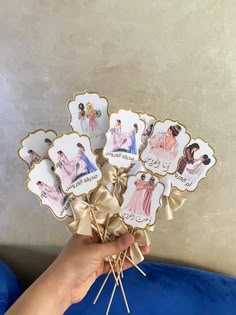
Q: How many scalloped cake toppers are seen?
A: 9